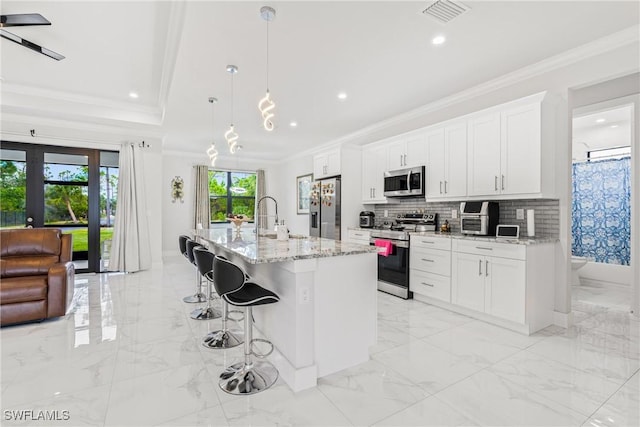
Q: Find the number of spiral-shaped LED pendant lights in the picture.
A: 3